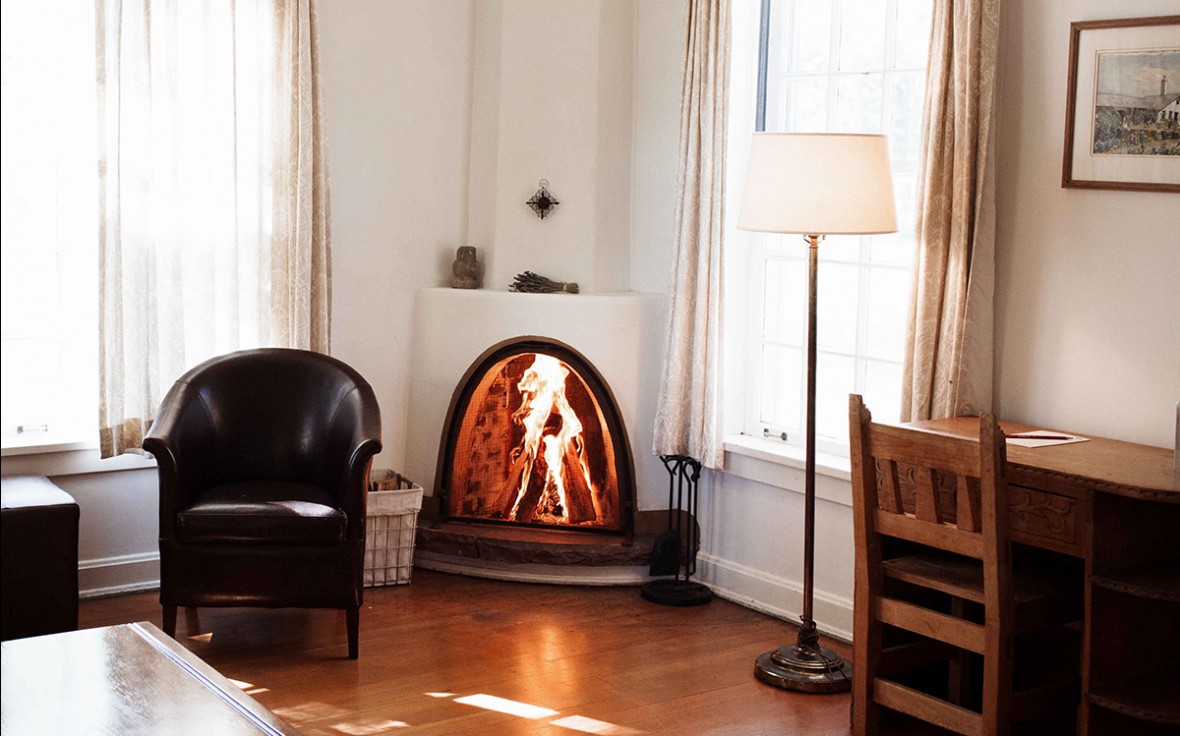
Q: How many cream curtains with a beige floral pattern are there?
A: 3